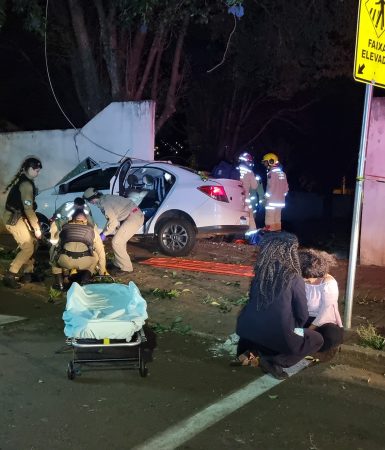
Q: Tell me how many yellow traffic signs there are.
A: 1